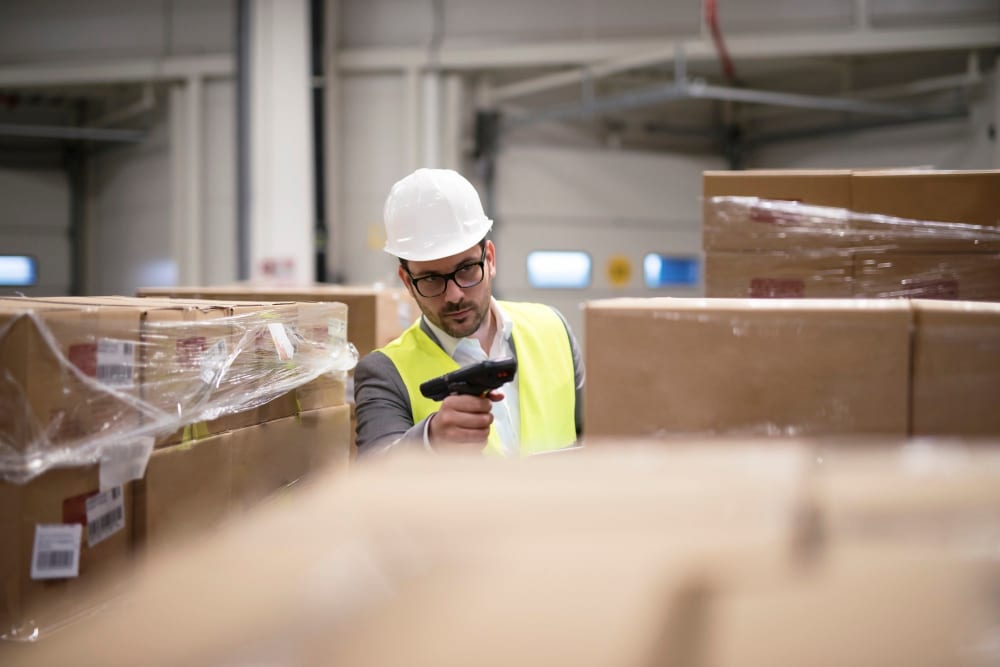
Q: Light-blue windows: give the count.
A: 3